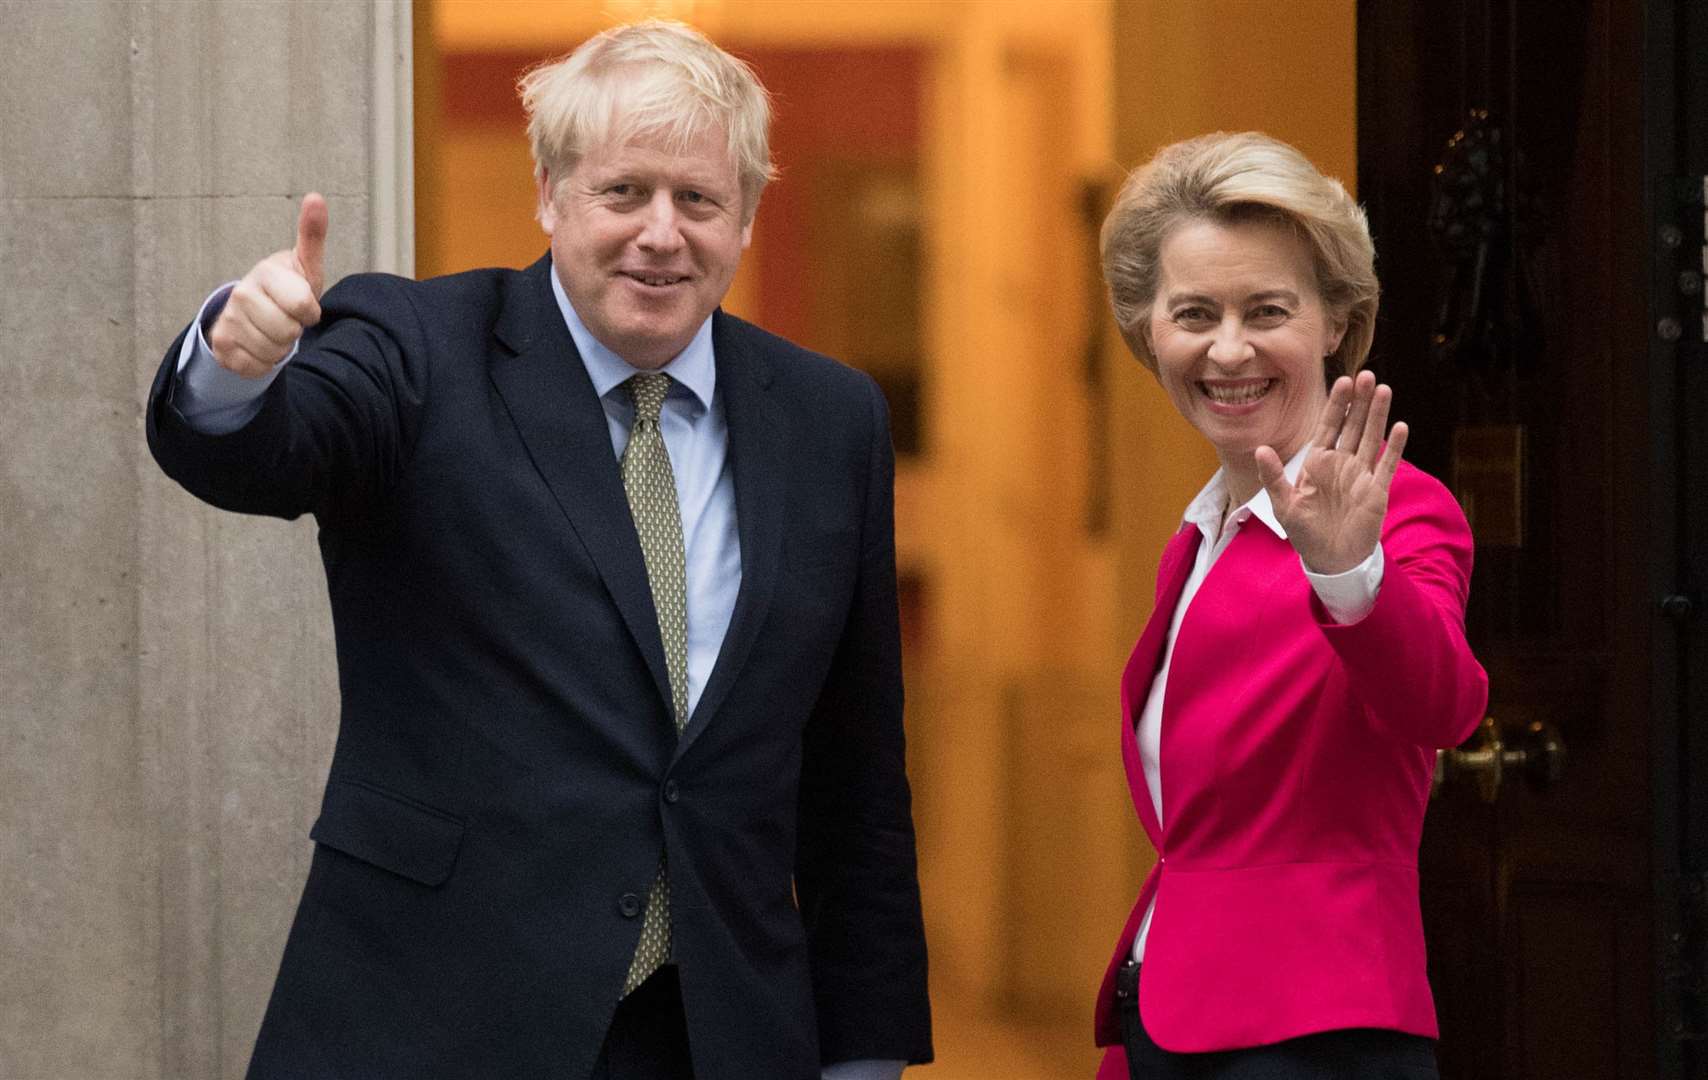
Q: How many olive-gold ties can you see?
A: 1